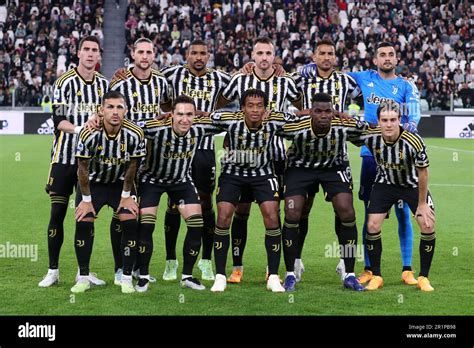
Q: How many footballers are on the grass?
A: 11